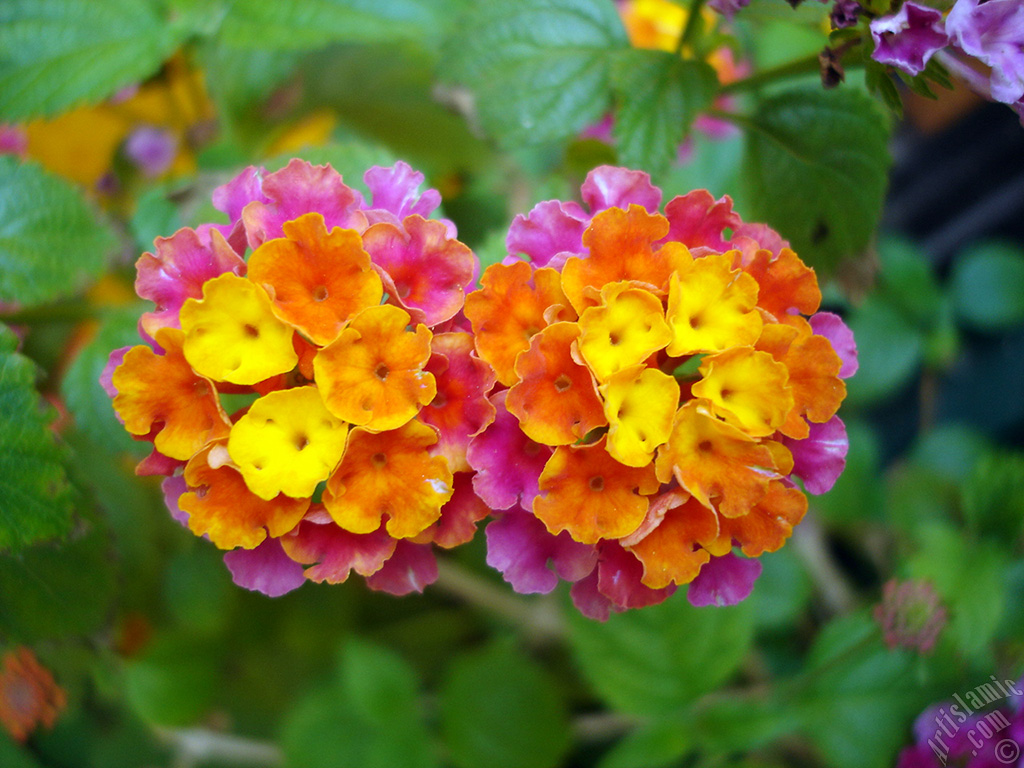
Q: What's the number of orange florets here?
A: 14